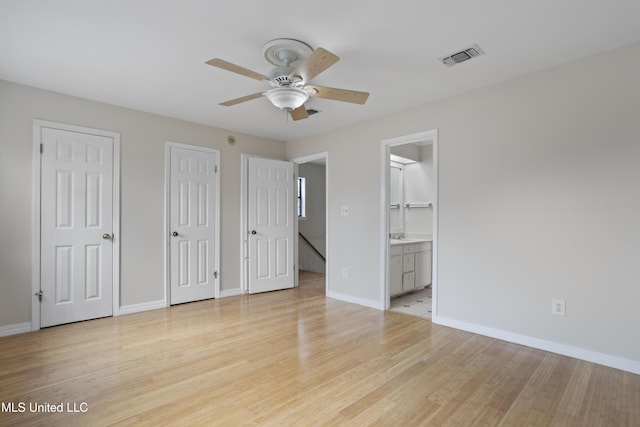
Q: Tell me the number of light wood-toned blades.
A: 5